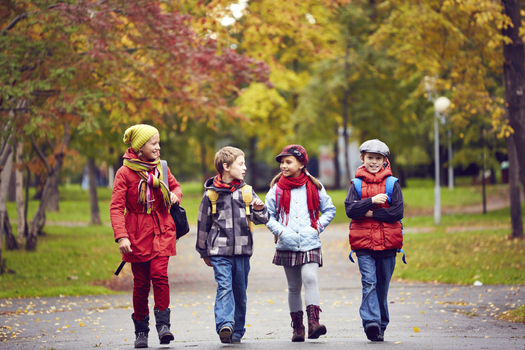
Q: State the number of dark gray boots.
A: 2